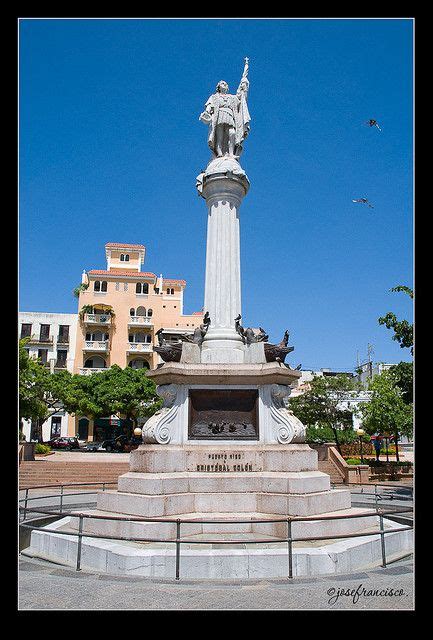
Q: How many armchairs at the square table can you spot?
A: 0